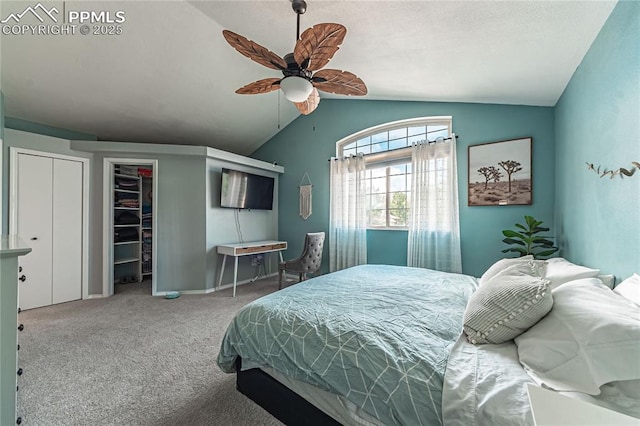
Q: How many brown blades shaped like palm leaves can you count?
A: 5